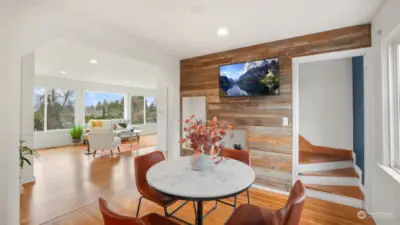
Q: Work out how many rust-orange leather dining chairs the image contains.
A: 4